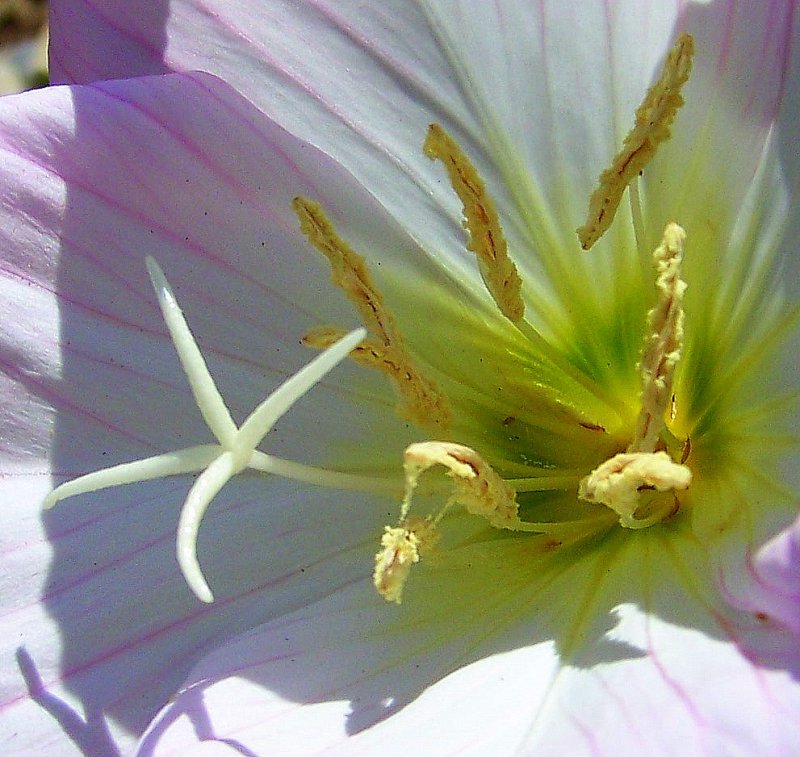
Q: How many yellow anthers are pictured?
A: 8